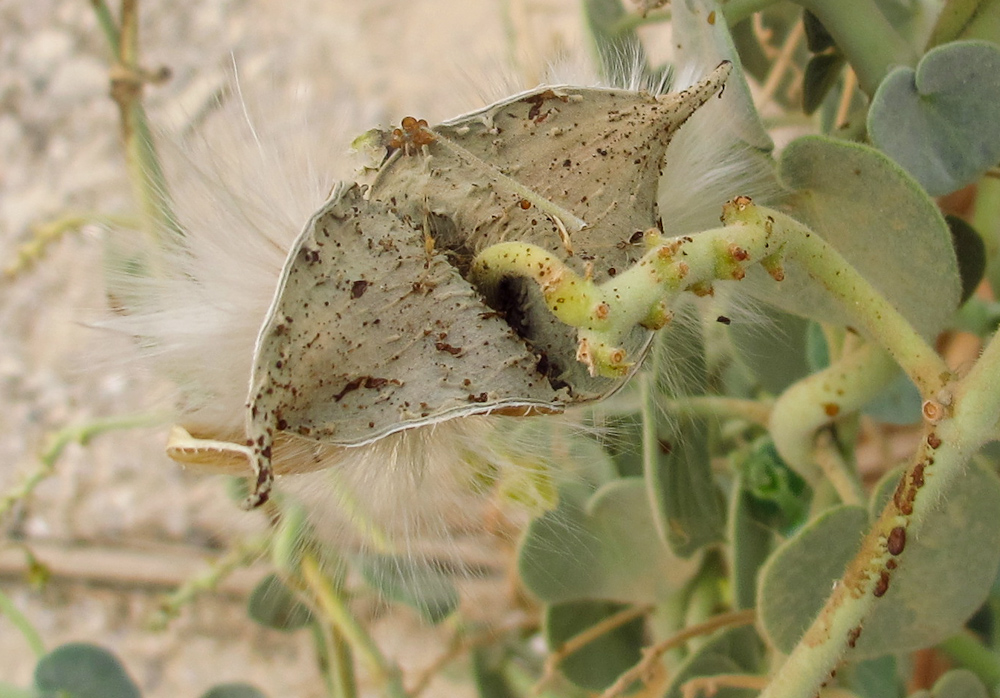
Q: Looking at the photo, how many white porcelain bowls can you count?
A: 0